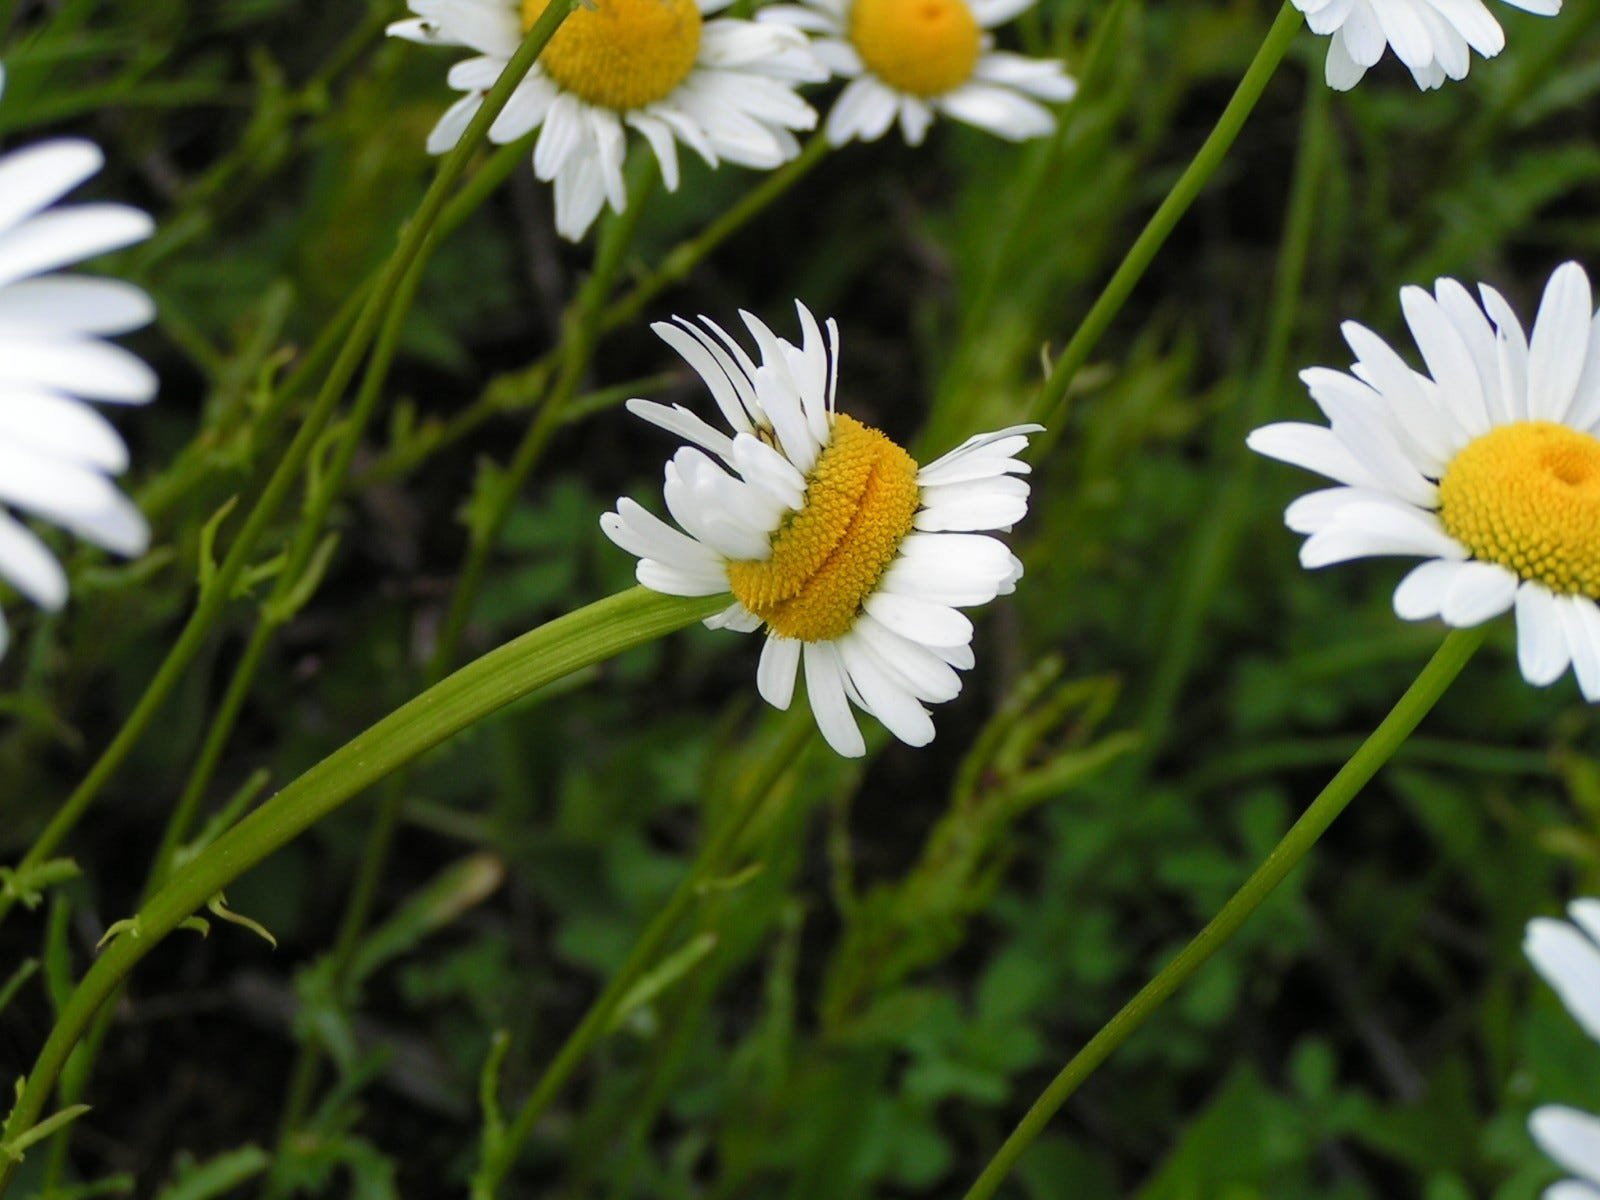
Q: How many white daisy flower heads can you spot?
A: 7